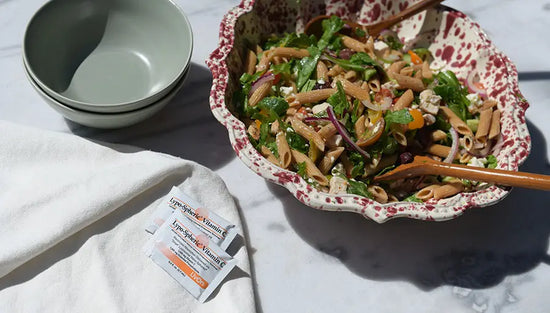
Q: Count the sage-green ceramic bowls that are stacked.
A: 2